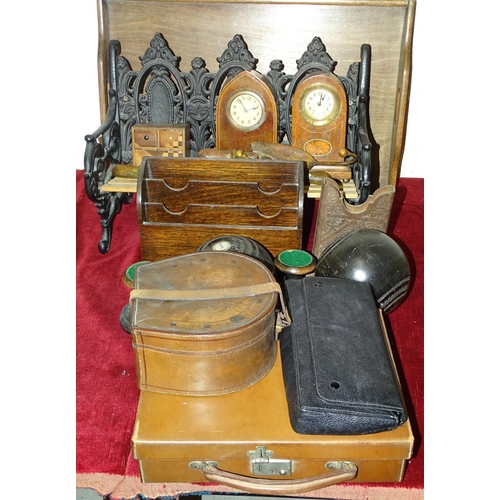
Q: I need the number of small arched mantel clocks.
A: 2